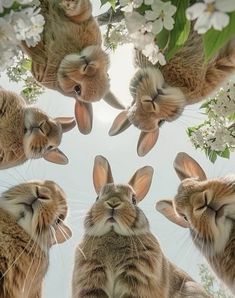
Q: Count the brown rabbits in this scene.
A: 6